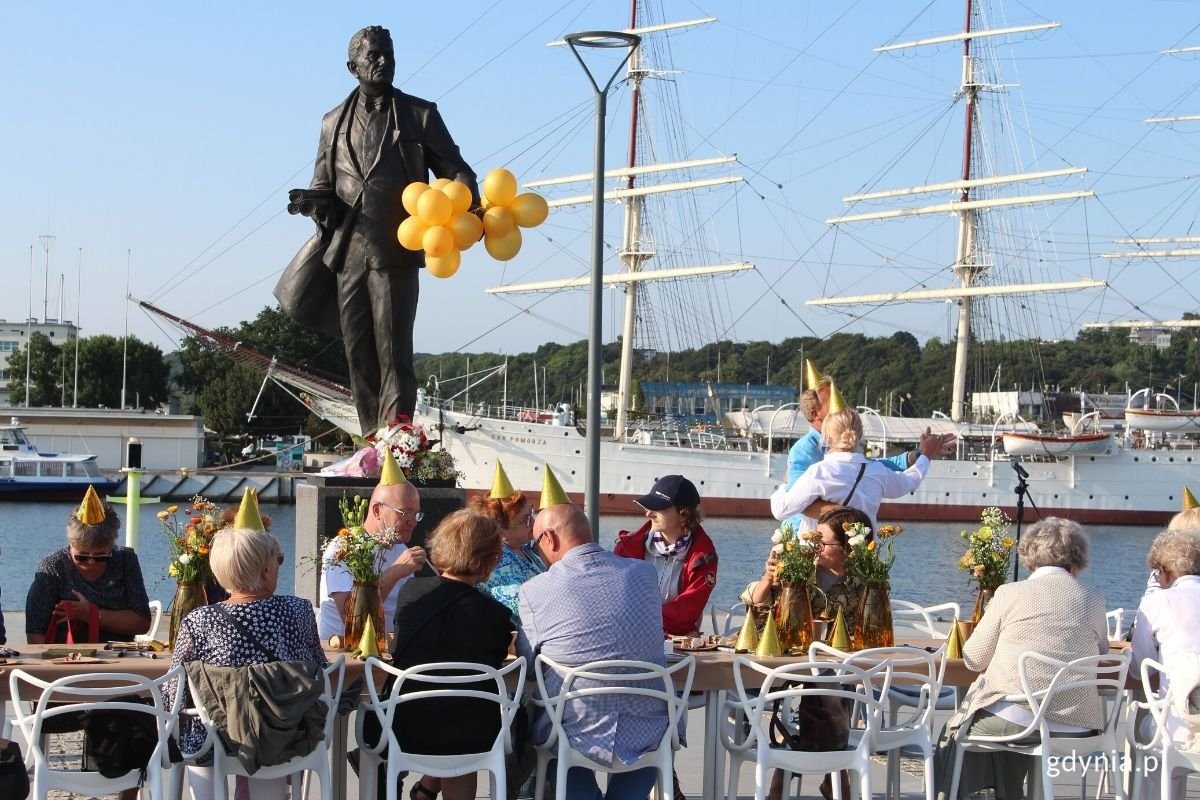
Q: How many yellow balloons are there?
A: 13